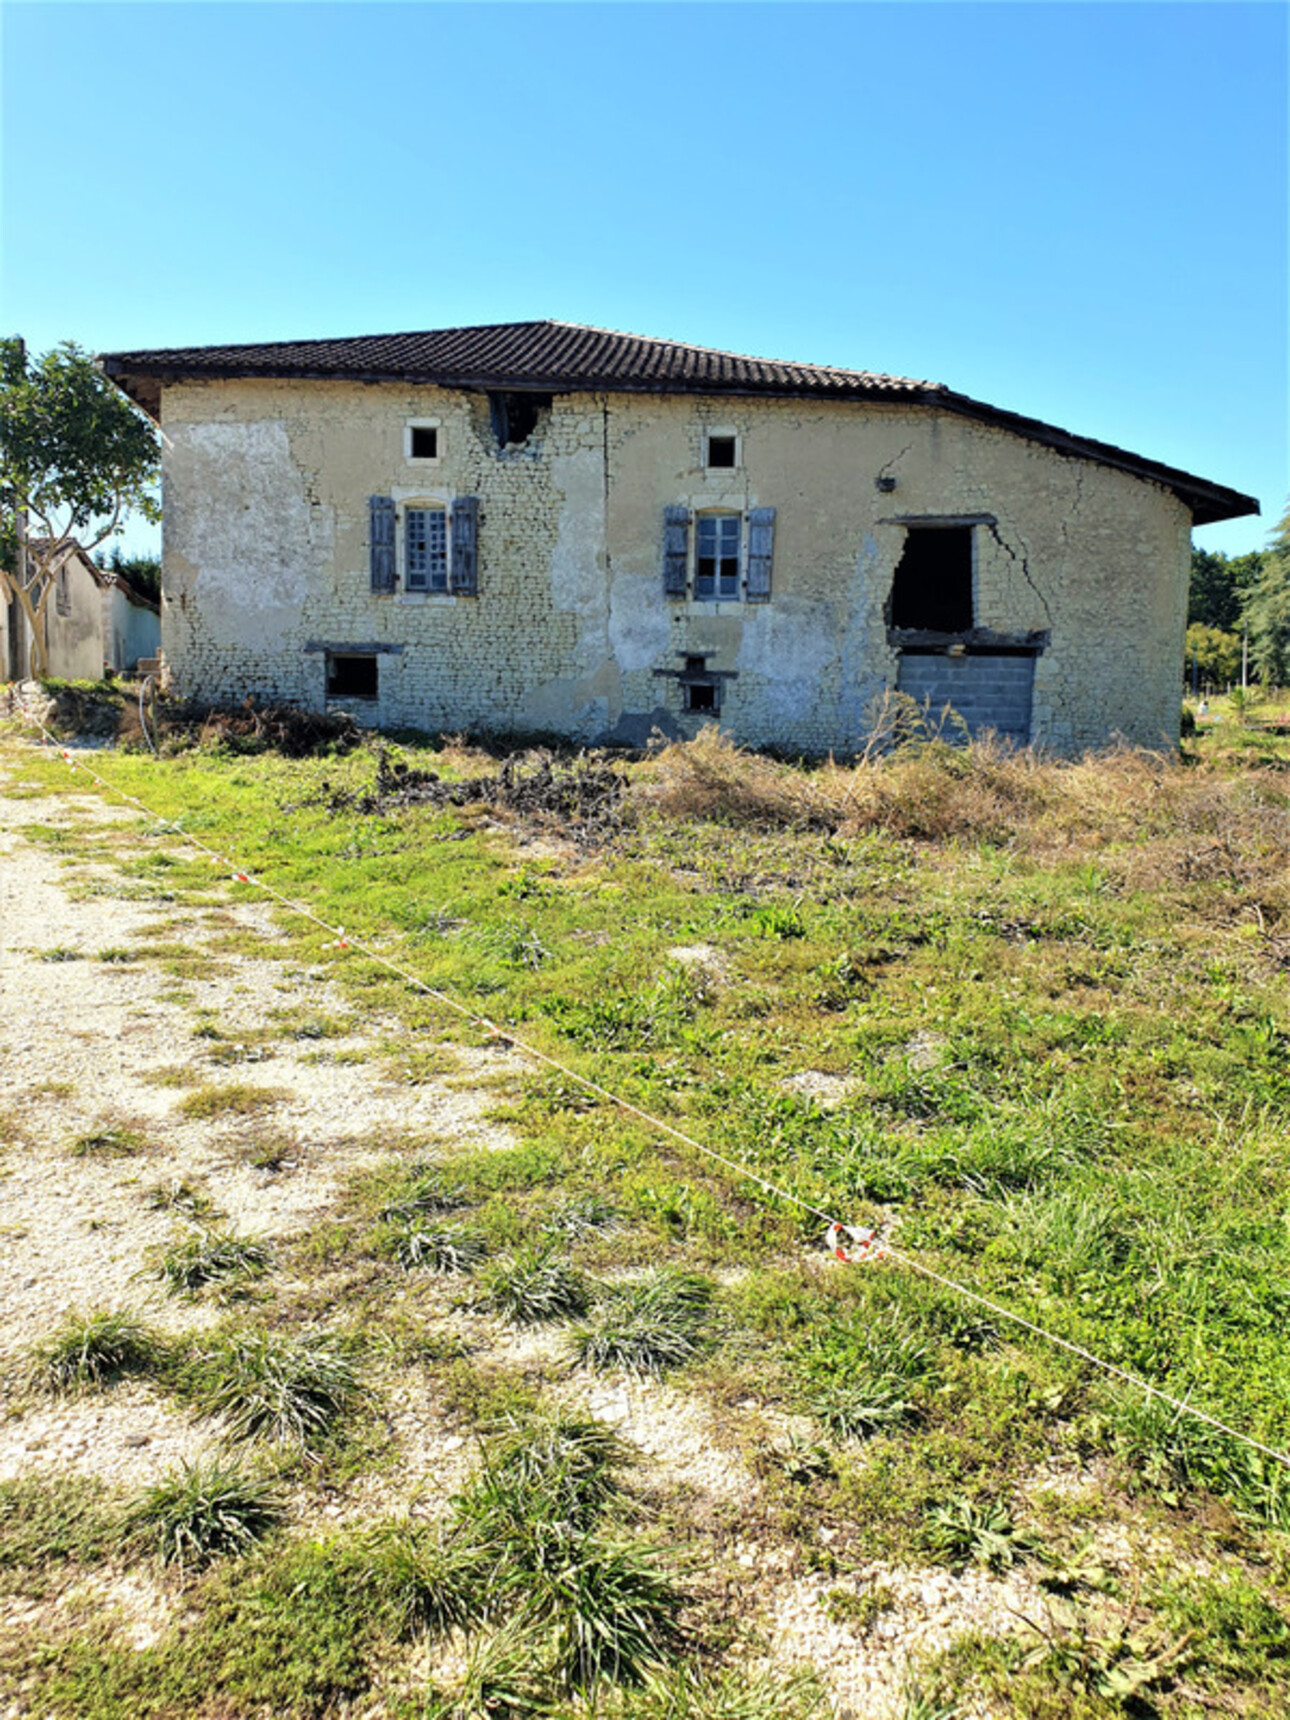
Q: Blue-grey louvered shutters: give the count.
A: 4